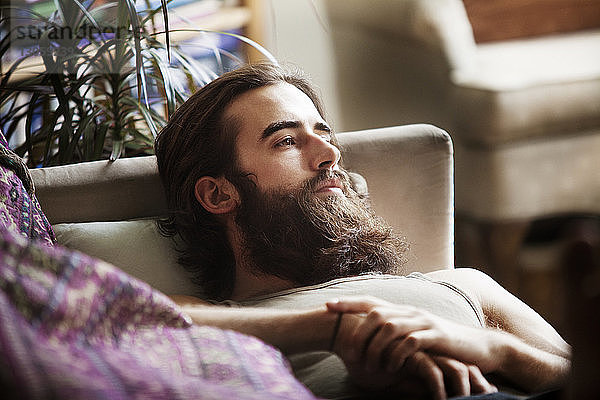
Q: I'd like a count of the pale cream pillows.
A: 1